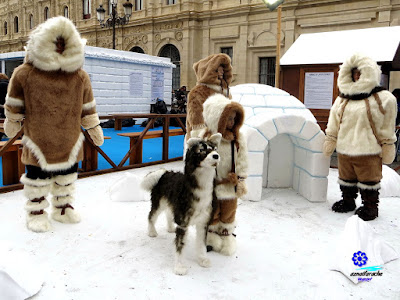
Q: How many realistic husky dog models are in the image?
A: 1